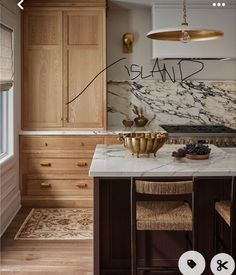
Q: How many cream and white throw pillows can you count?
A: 0